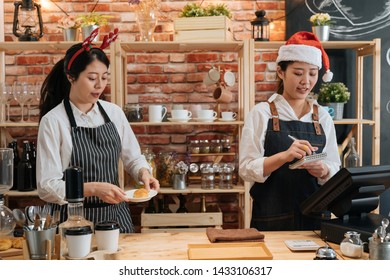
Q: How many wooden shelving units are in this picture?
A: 3